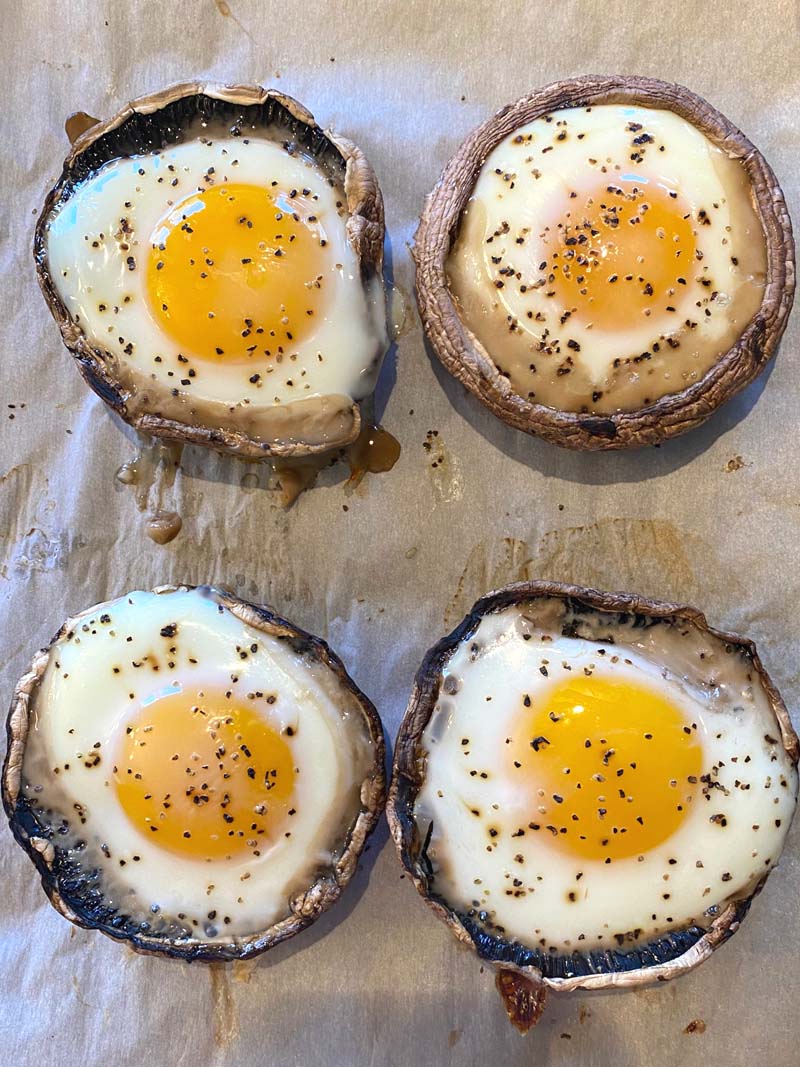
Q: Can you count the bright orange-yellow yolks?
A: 4